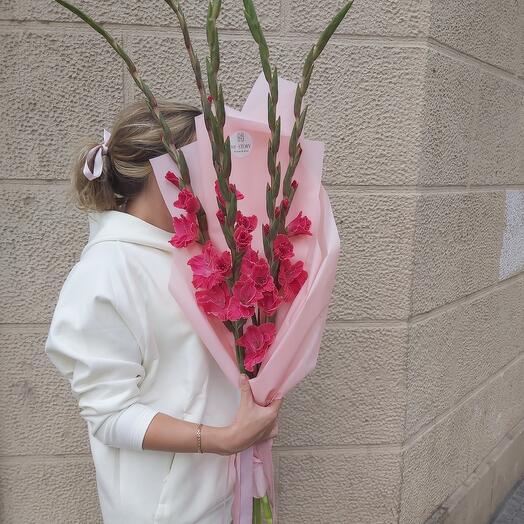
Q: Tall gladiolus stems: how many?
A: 5